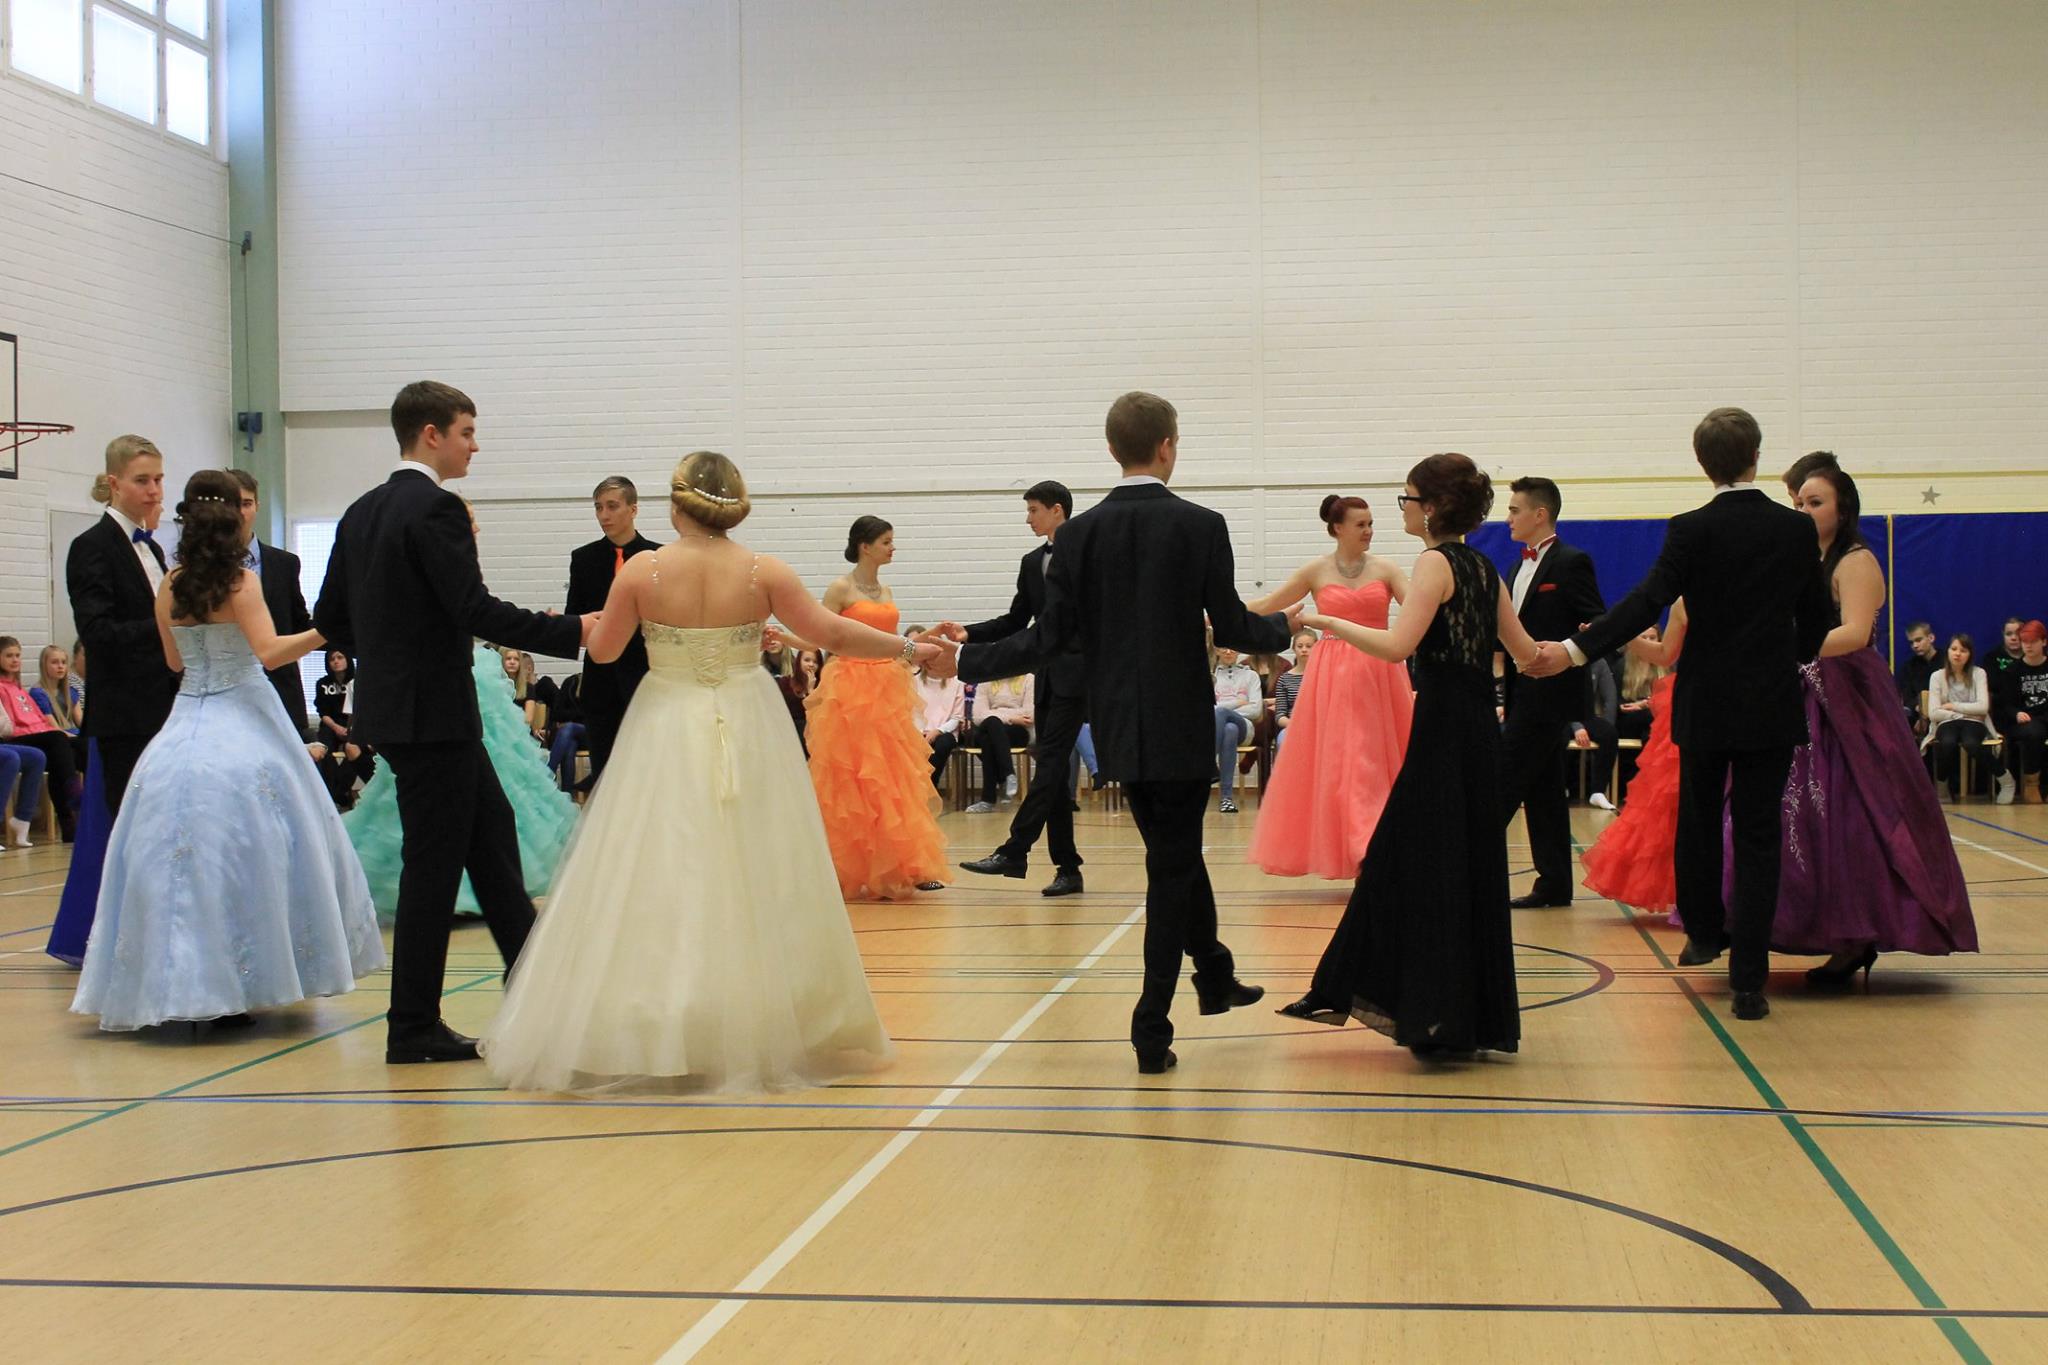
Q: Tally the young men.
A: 9